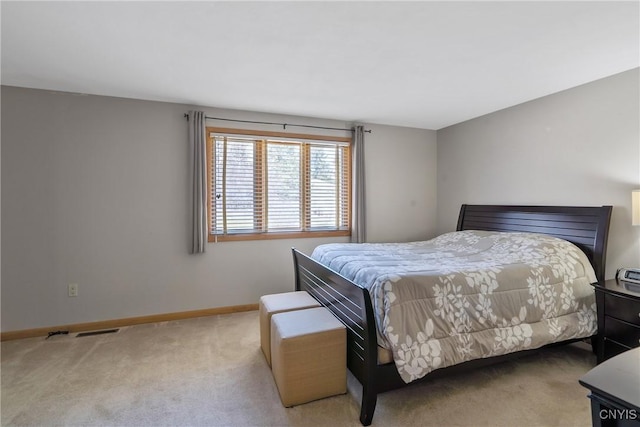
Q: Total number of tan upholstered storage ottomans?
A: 2